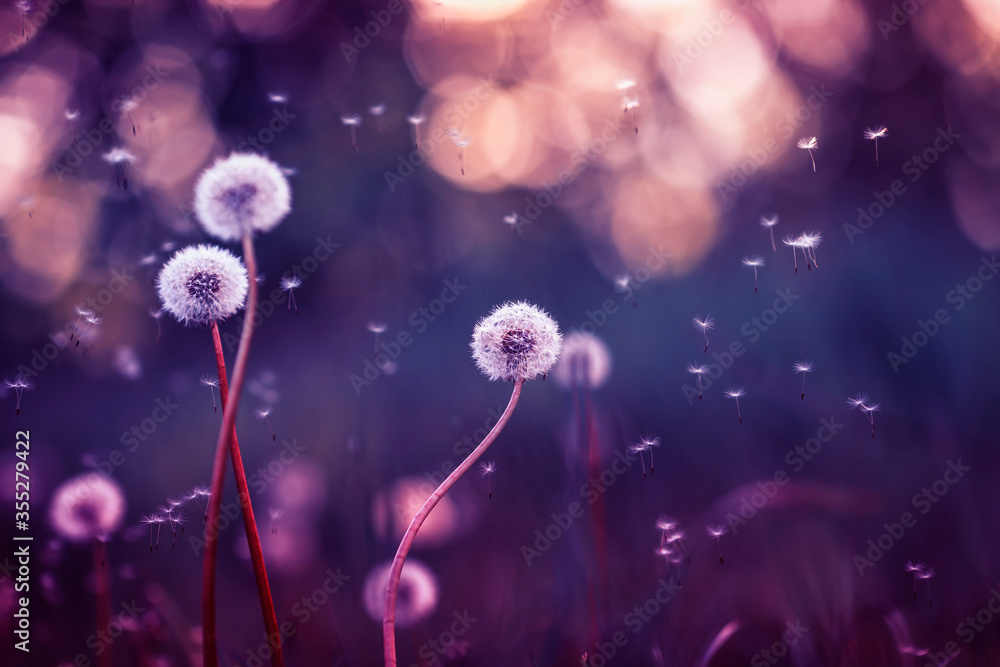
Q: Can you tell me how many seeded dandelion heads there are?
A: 6